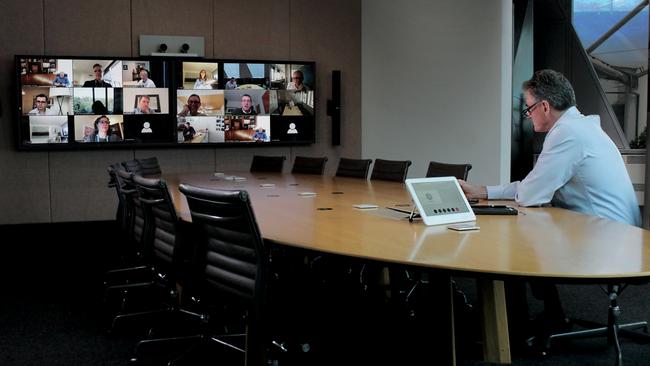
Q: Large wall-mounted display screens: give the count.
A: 2